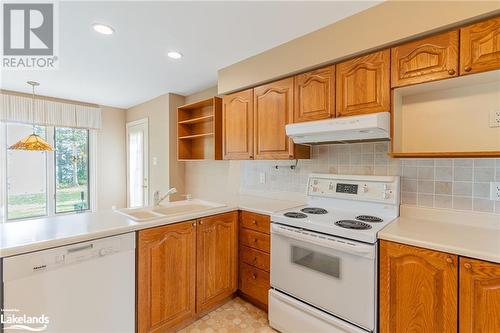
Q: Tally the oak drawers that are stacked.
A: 4